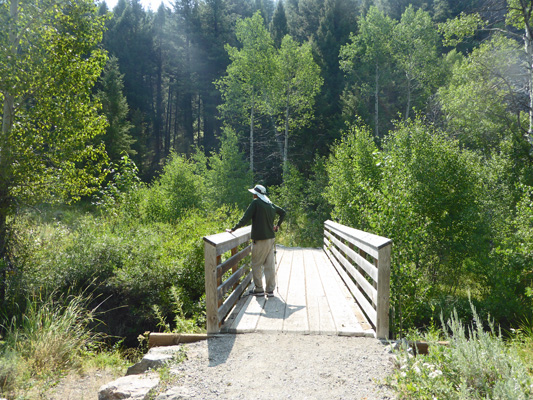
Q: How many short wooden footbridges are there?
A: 1